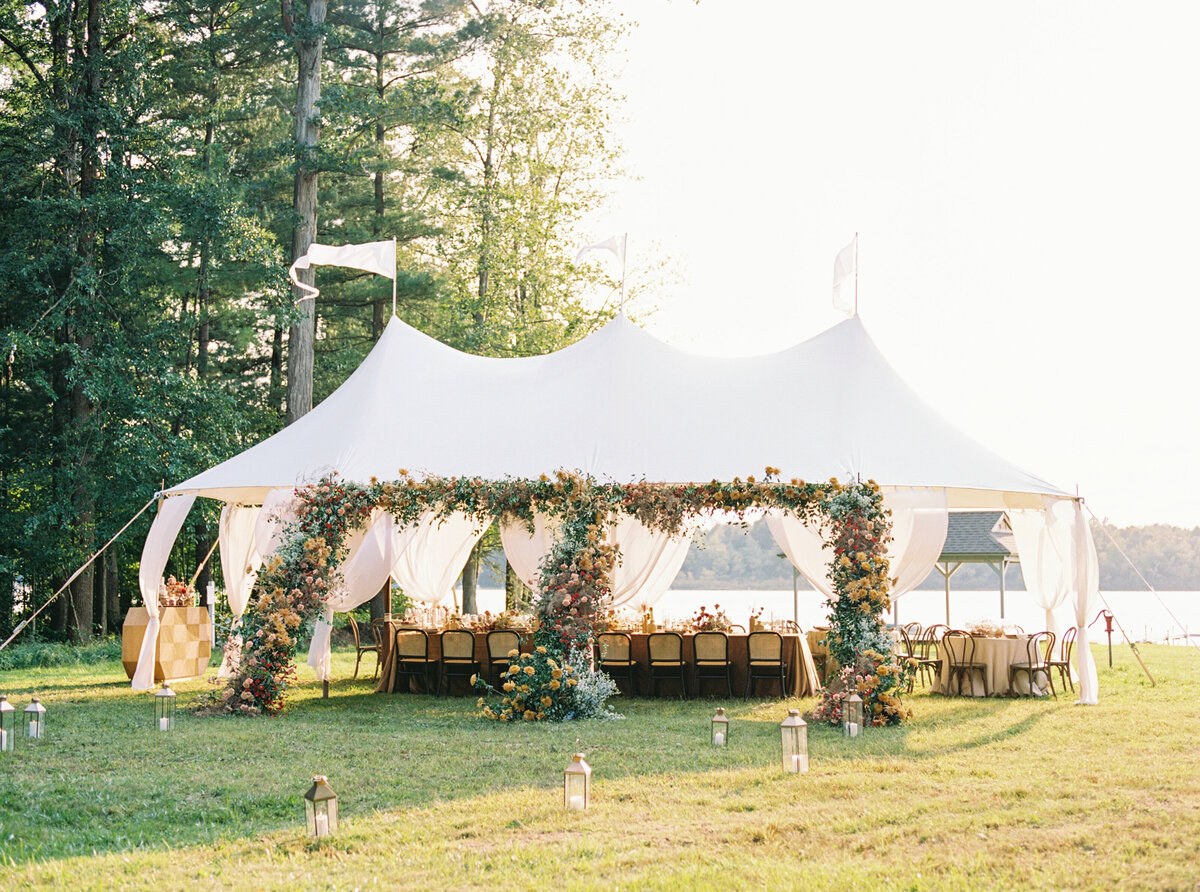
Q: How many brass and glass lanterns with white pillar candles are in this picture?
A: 8